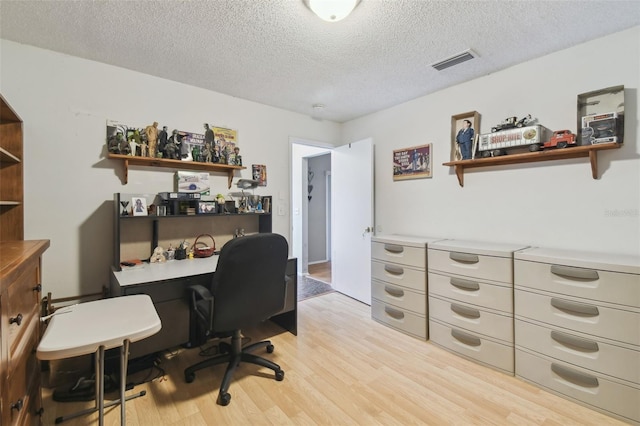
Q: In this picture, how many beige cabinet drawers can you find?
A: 12